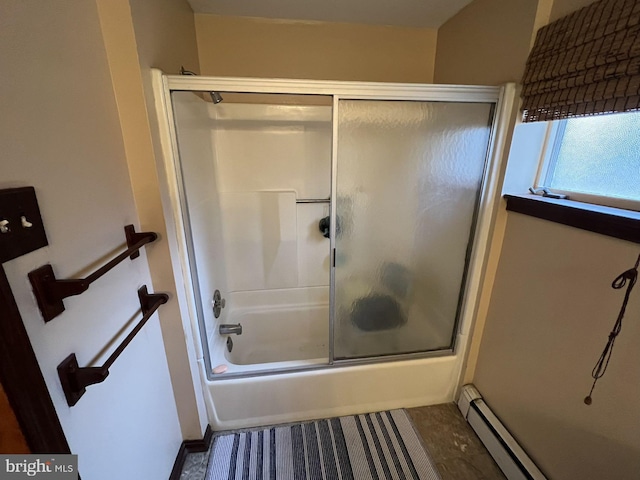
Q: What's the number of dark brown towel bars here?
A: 2